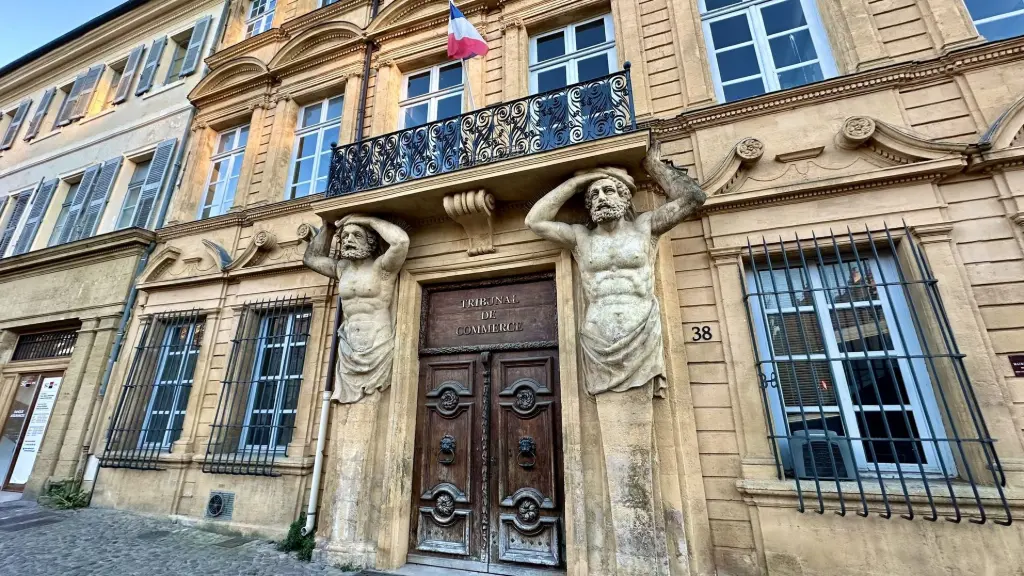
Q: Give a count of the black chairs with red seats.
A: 0